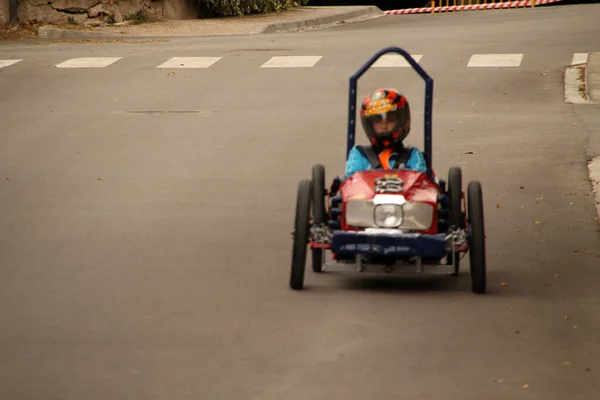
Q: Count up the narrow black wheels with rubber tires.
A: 4